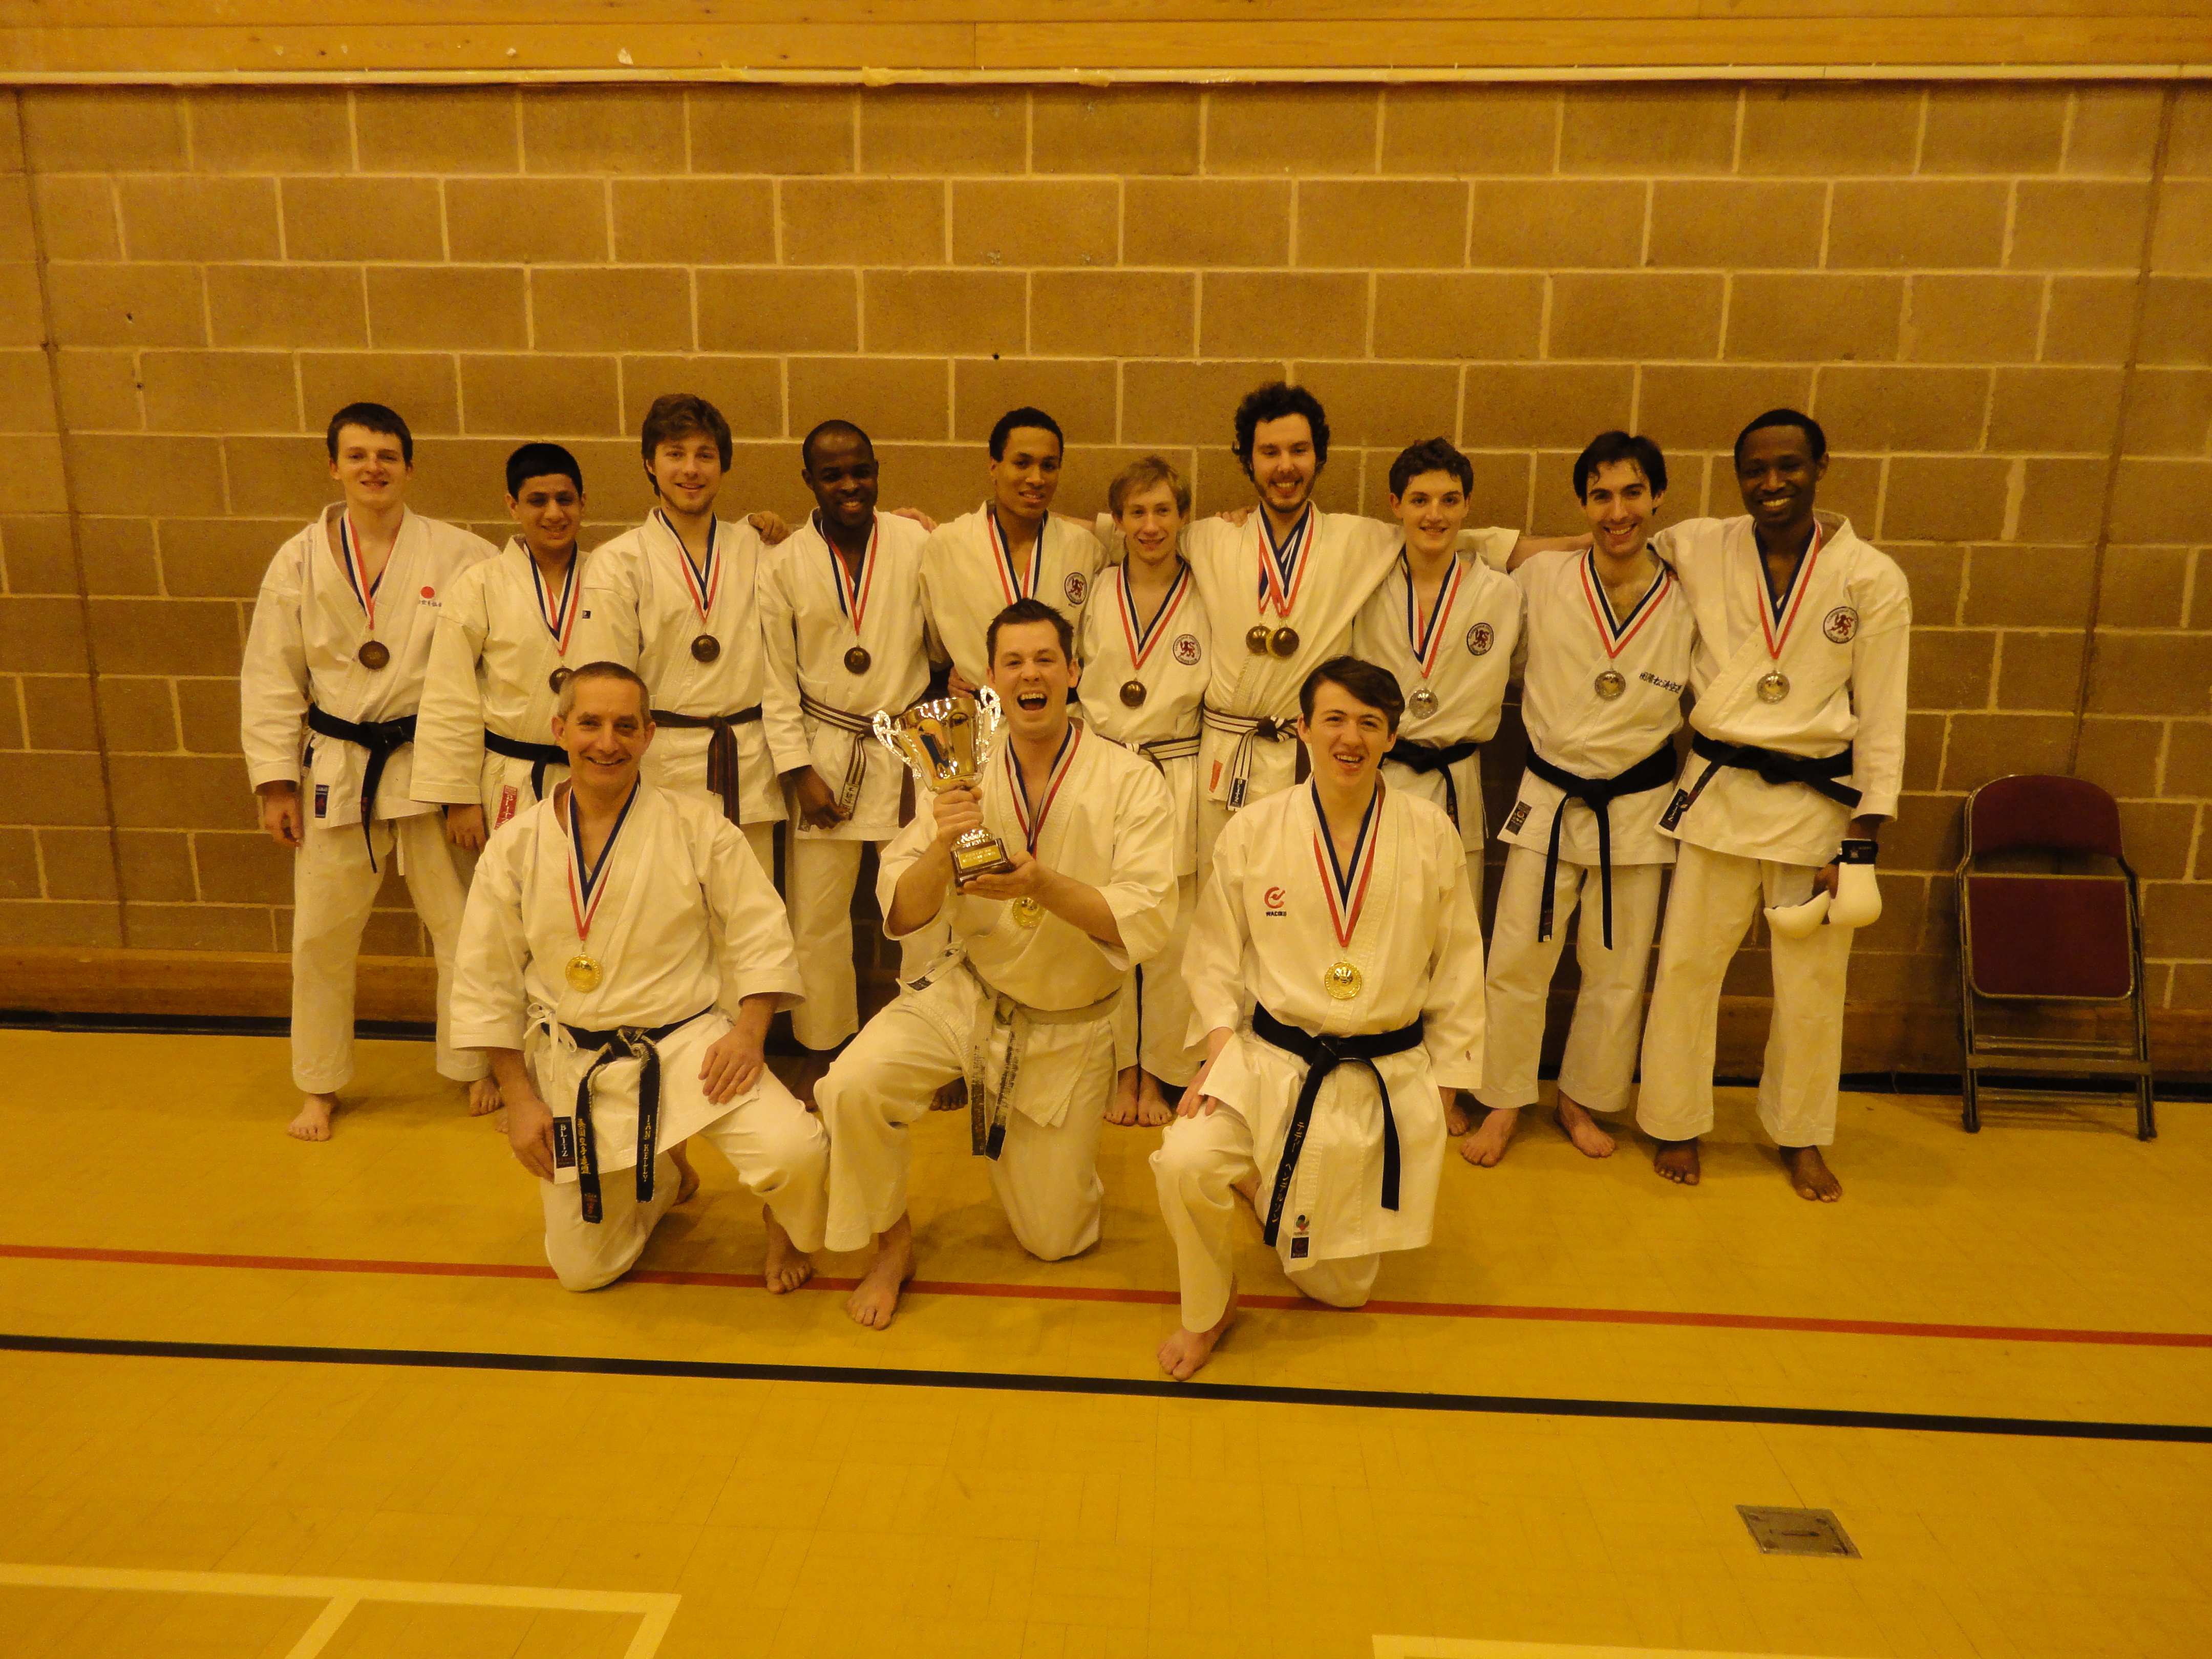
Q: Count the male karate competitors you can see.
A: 13